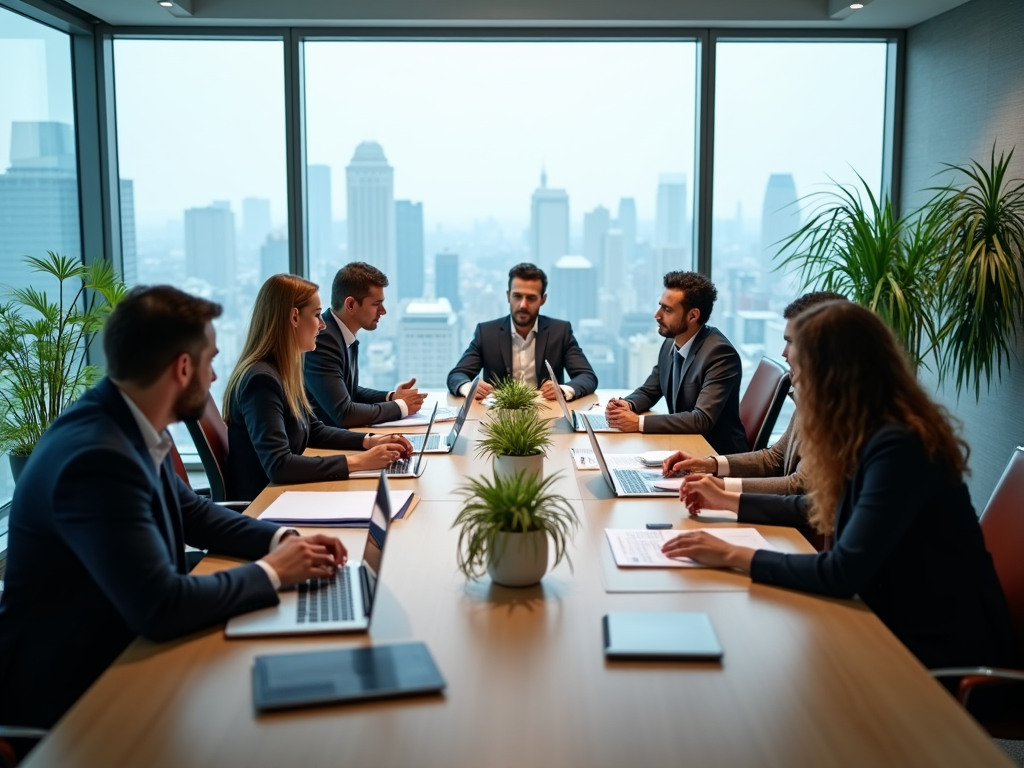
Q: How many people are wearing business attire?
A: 7